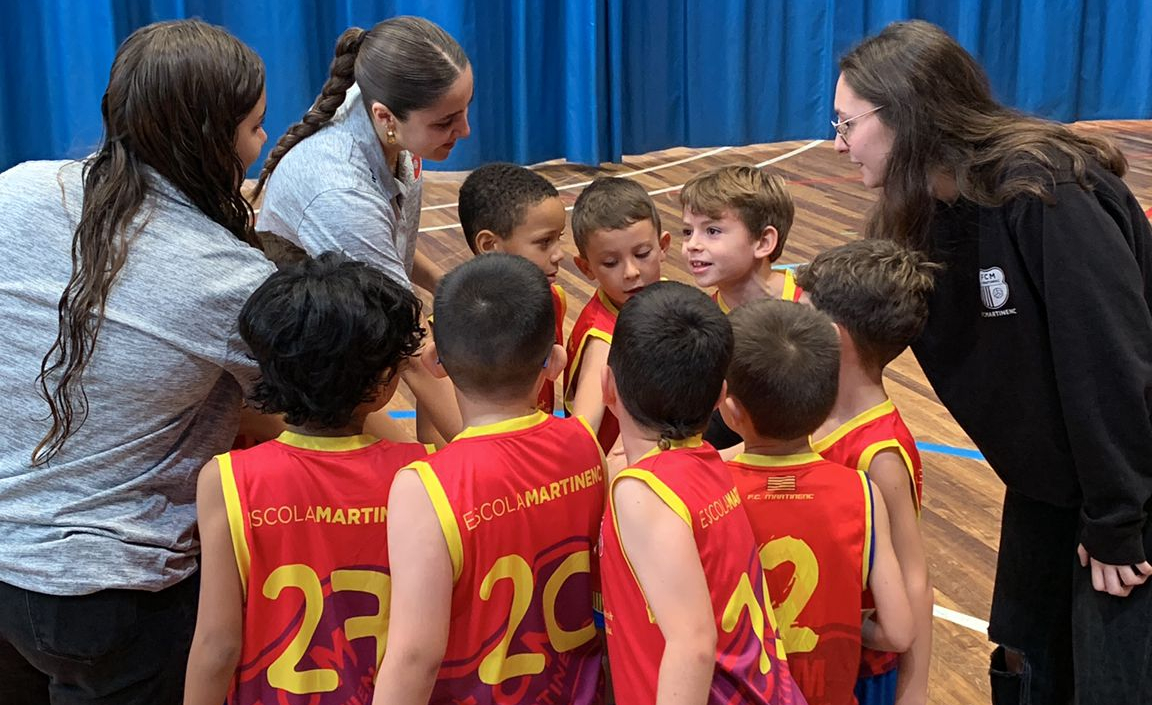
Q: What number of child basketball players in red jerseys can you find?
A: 8